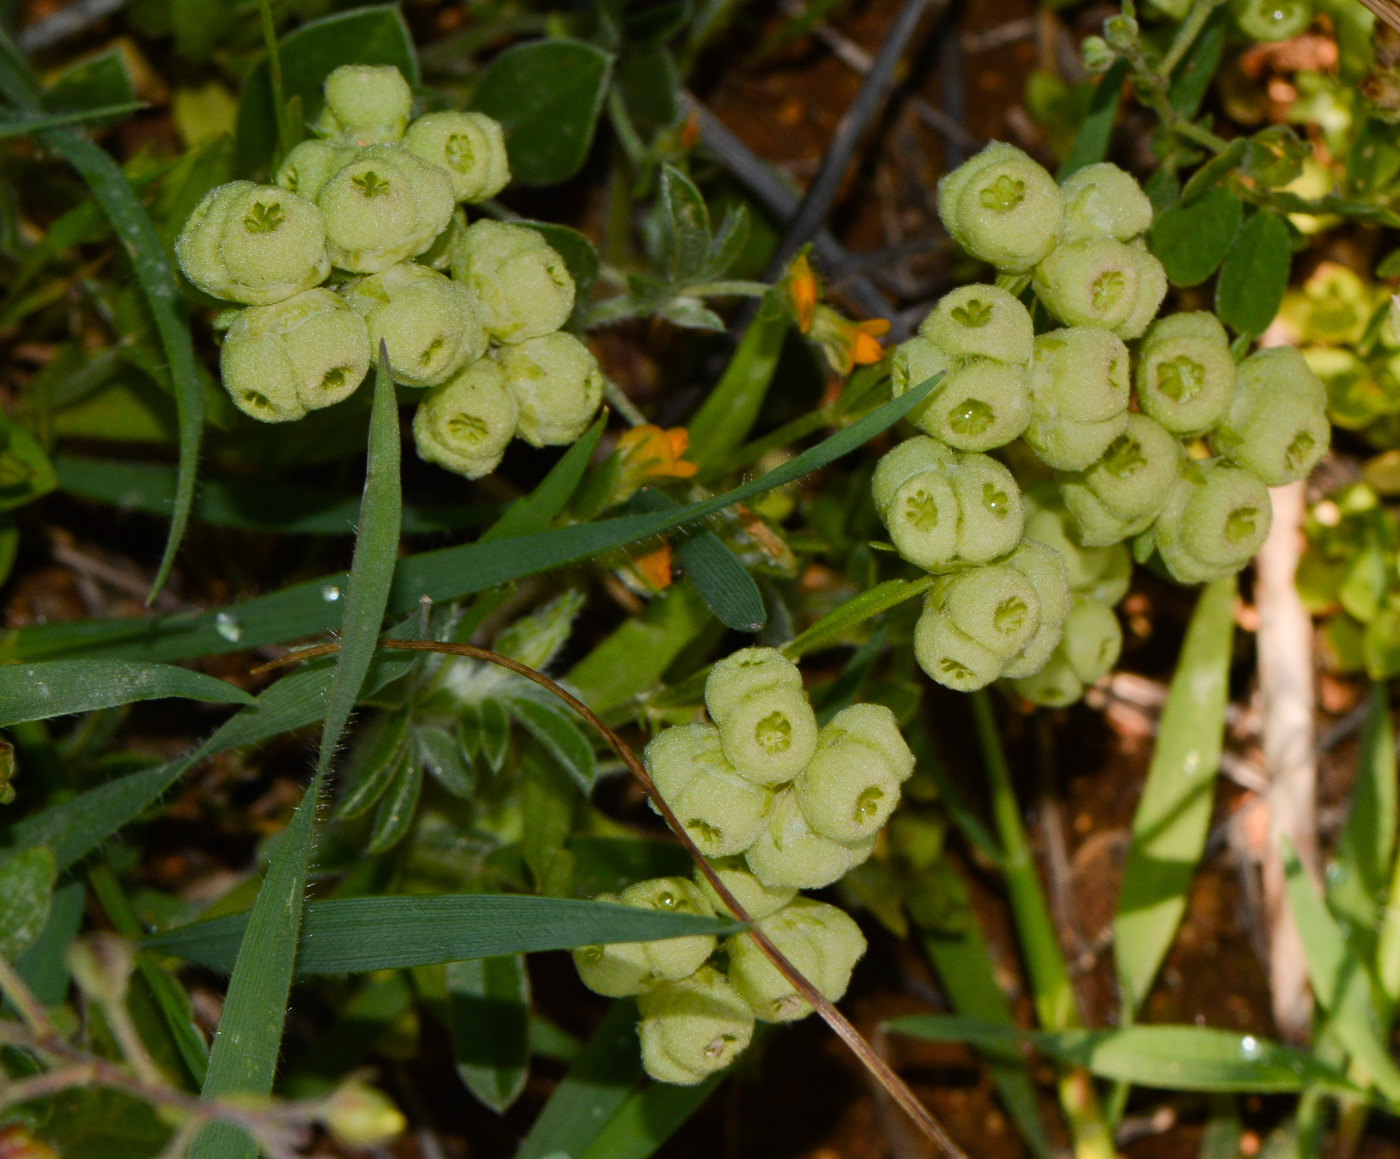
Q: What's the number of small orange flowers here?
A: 4